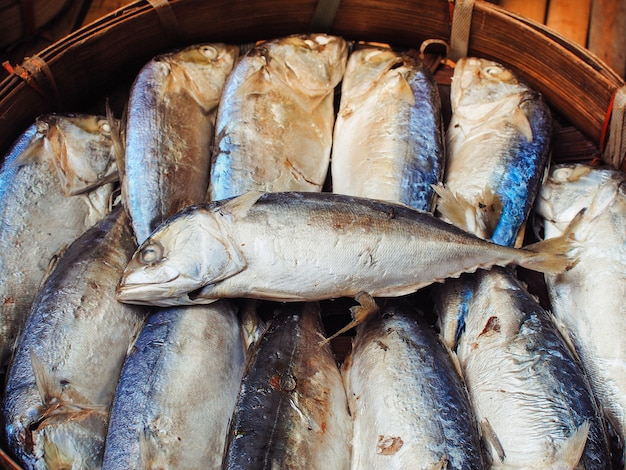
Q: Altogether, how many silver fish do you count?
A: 12